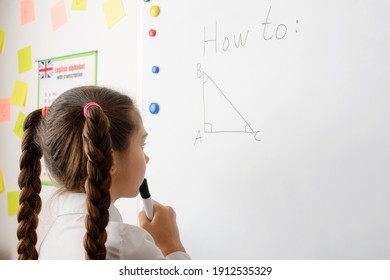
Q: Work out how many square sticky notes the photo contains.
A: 11